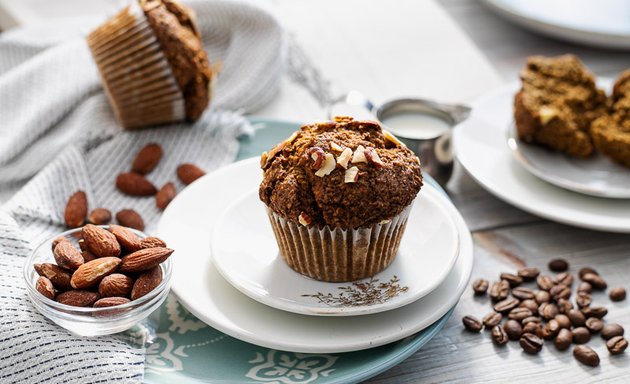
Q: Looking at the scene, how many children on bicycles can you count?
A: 0